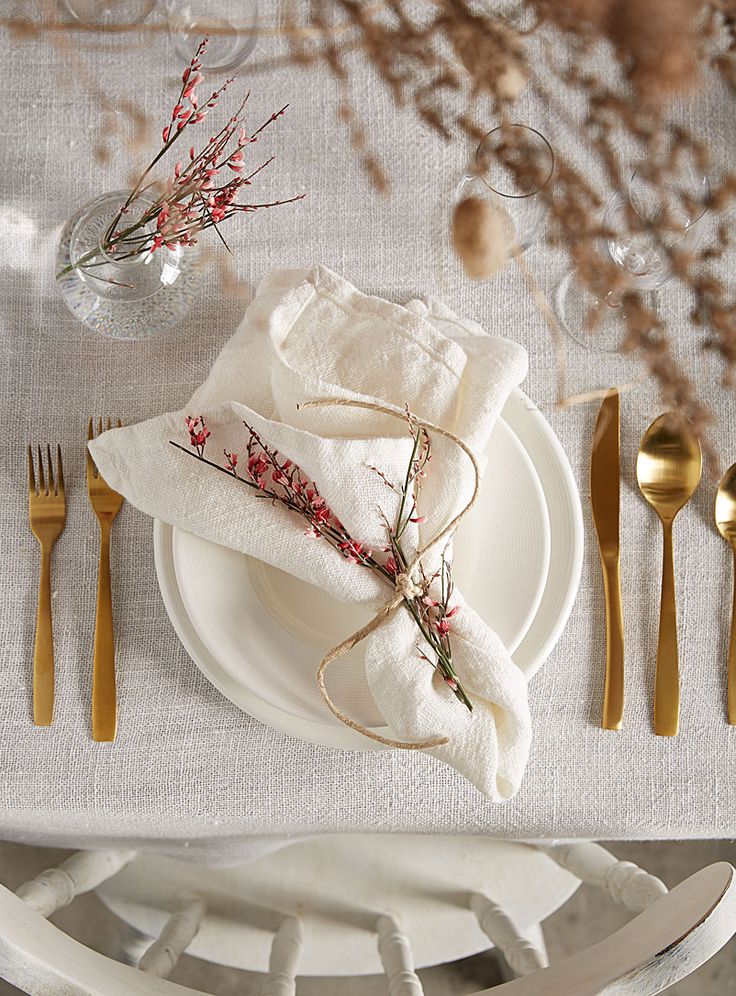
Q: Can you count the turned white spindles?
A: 6